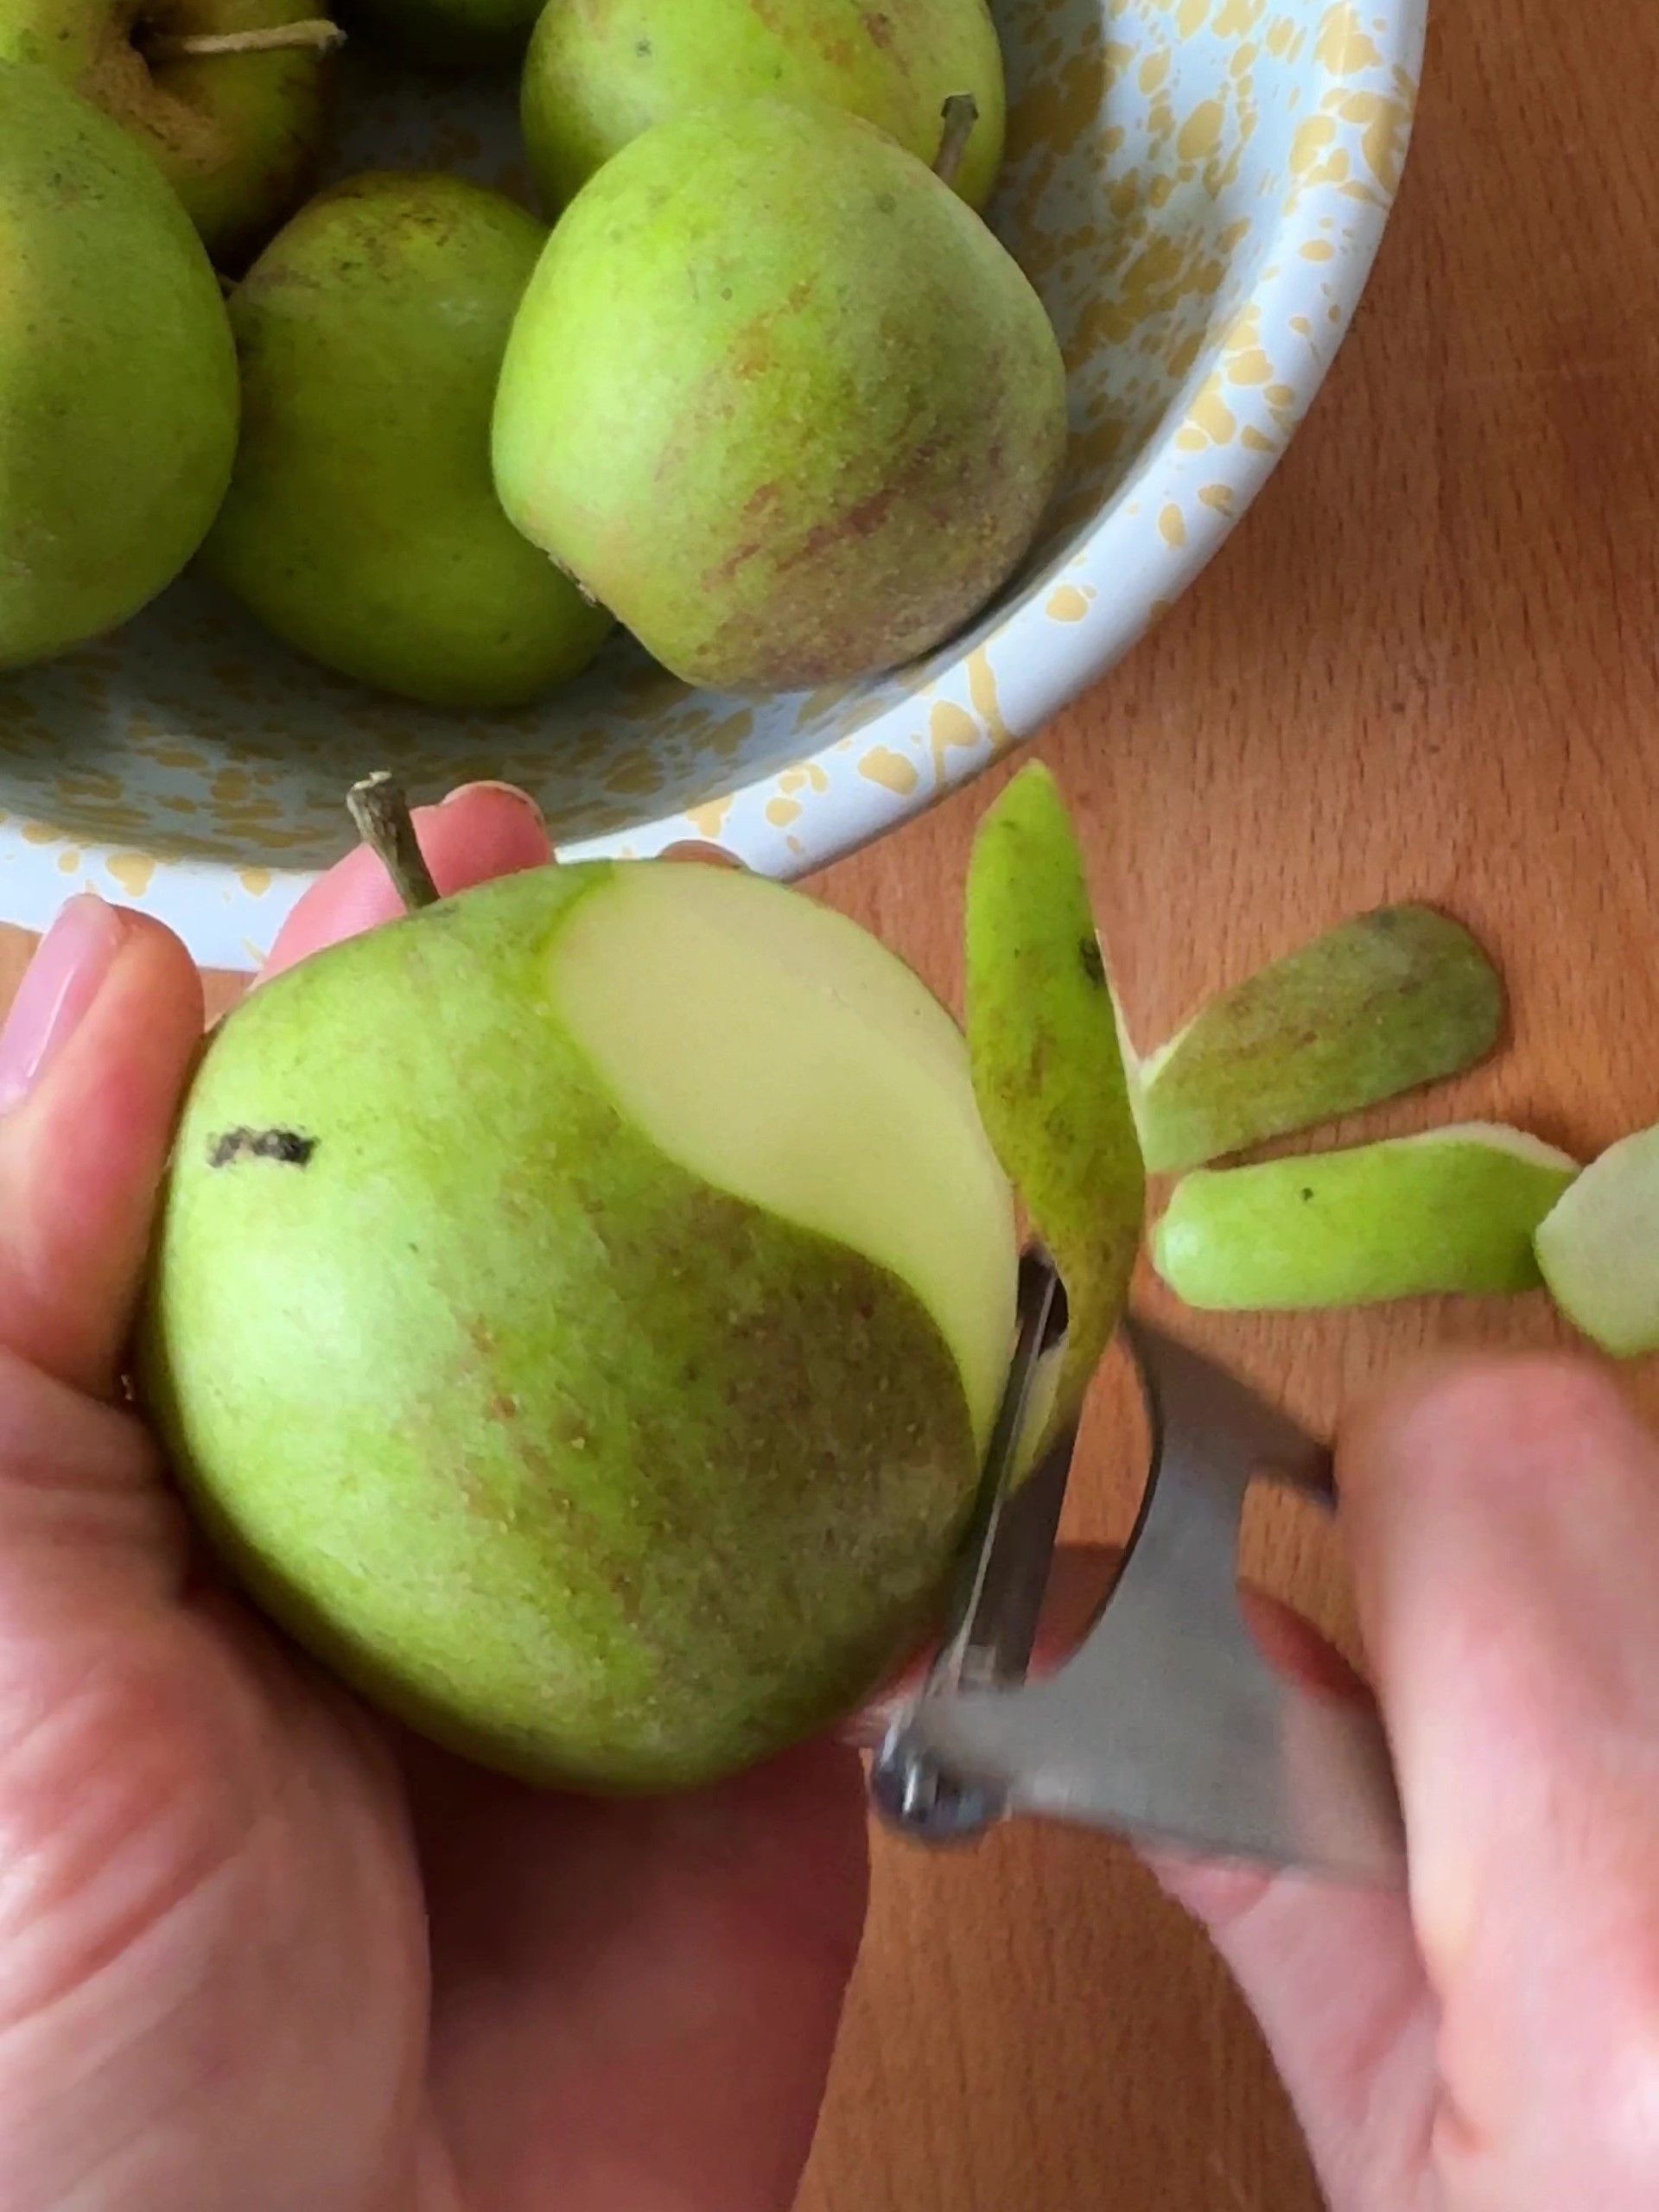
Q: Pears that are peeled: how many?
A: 0